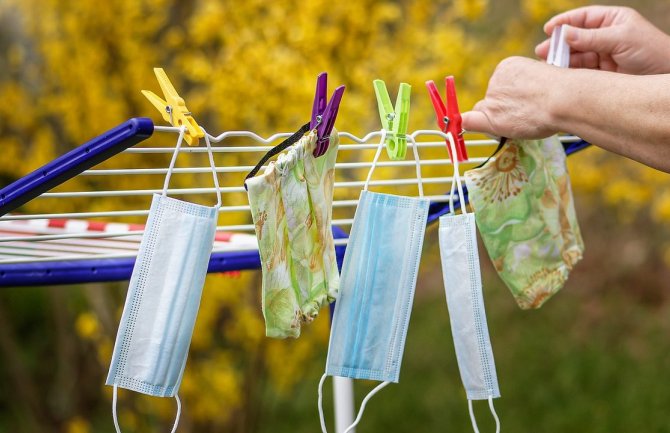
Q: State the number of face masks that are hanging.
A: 5